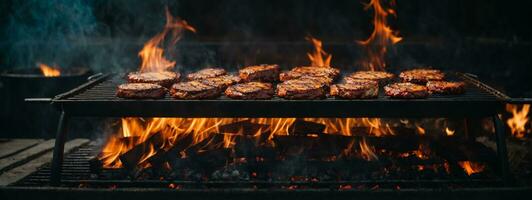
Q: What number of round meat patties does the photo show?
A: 14